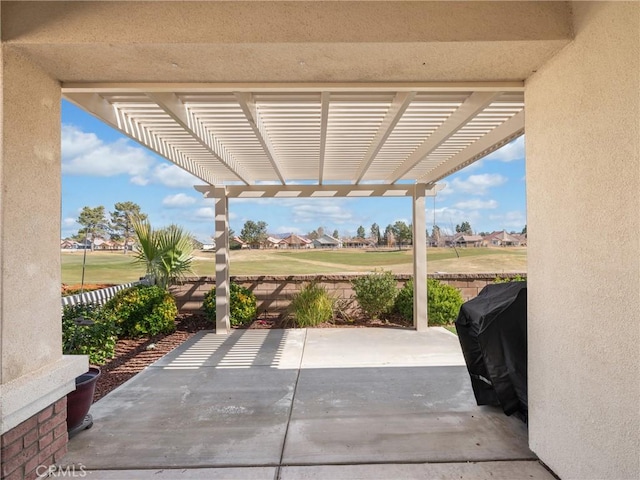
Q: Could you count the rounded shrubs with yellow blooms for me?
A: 2